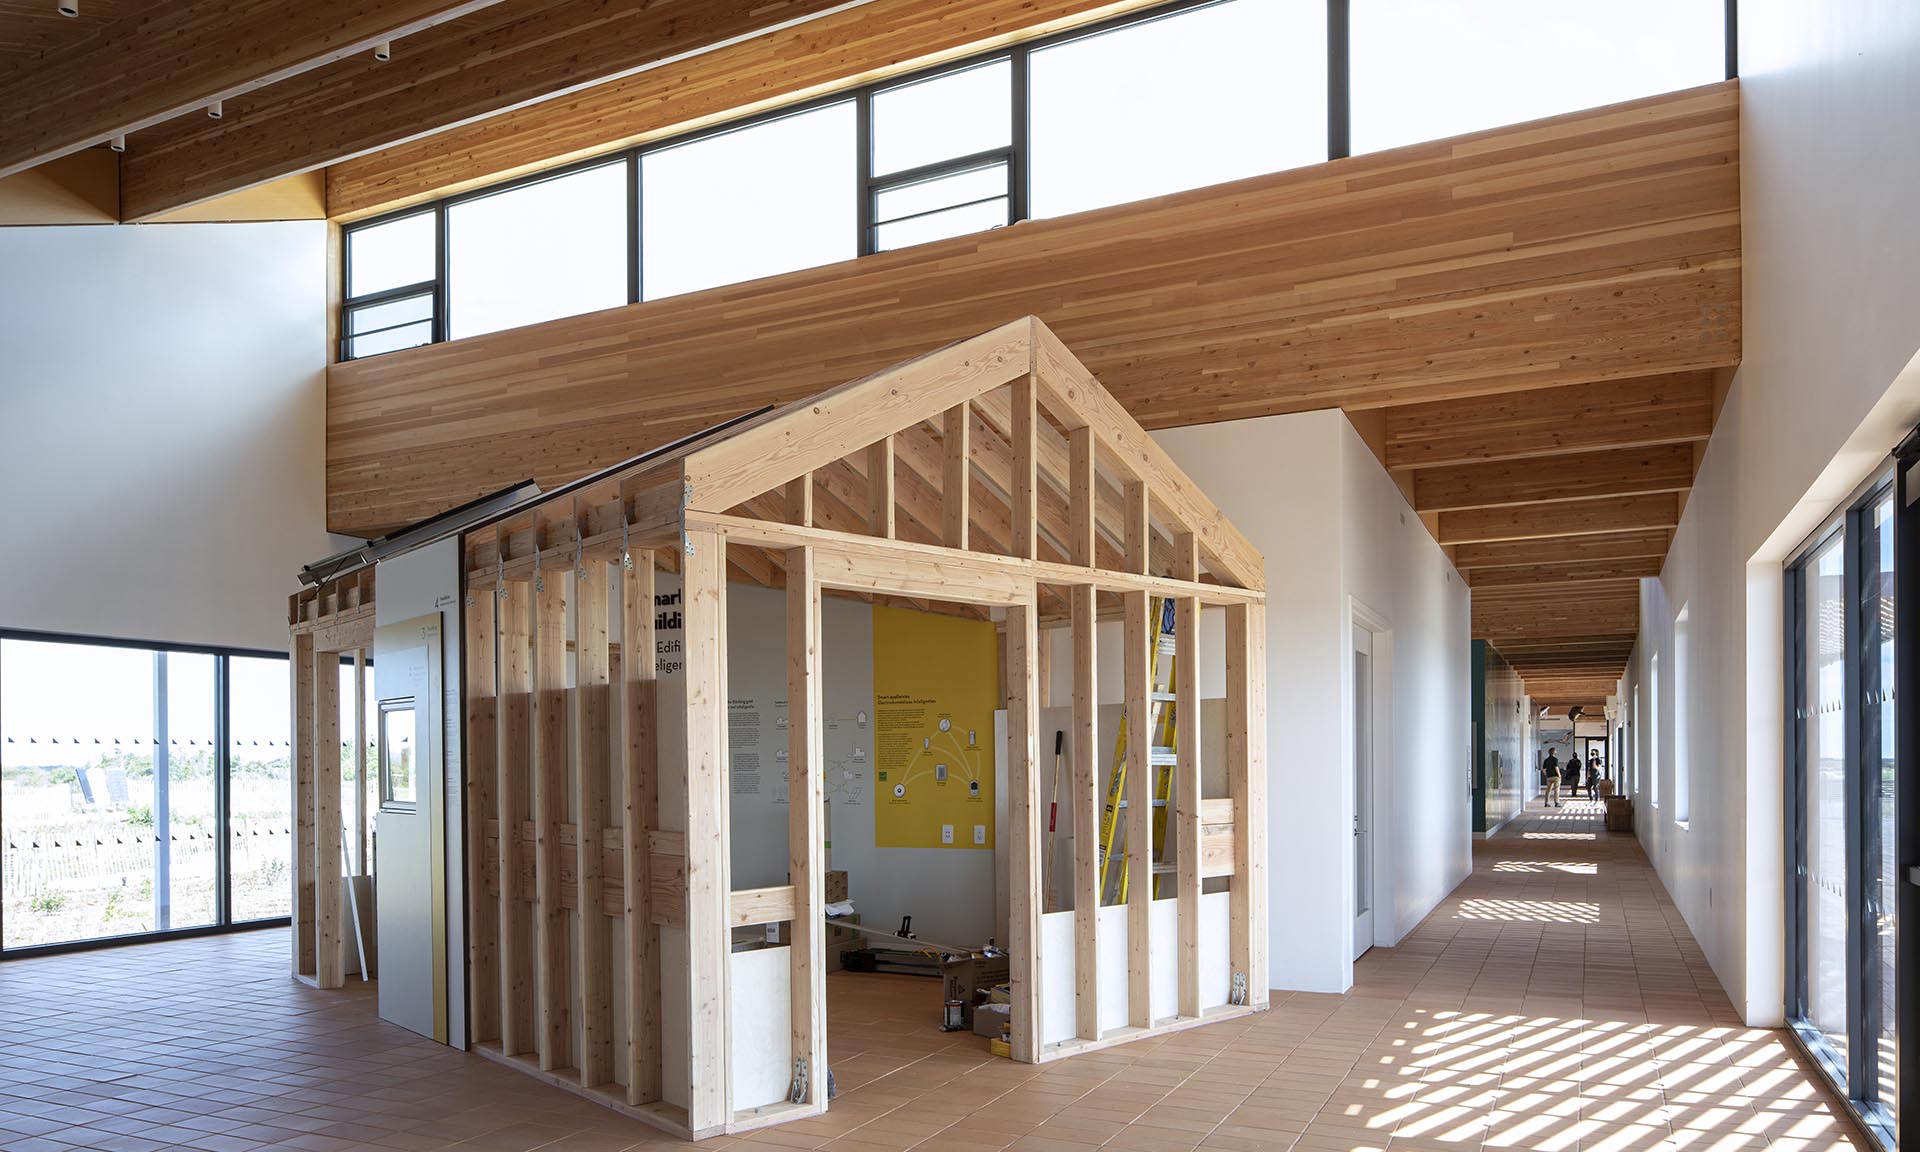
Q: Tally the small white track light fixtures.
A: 4